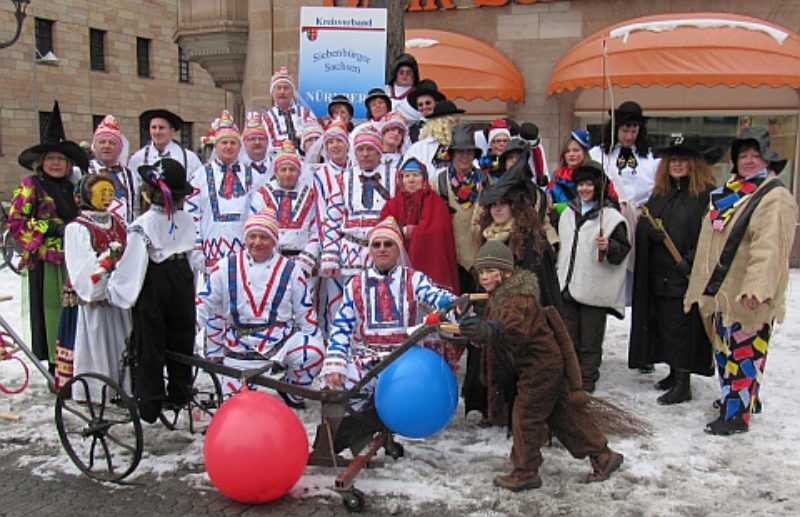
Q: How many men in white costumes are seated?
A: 2